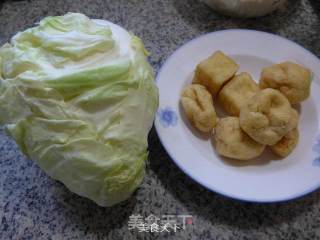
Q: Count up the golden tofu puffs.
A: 7